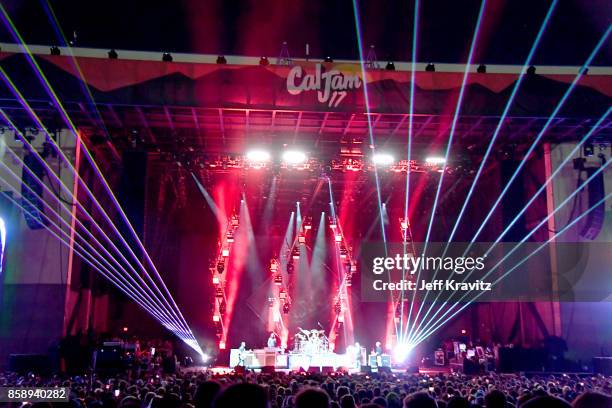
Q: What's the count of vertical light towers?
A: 4